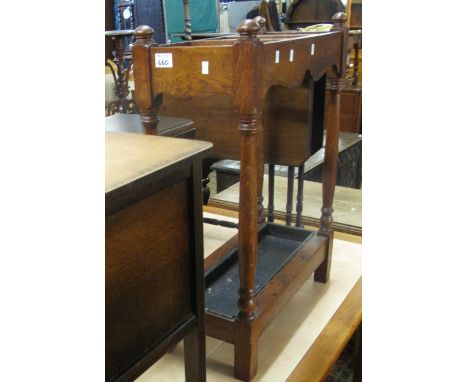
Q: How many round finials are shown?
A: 4